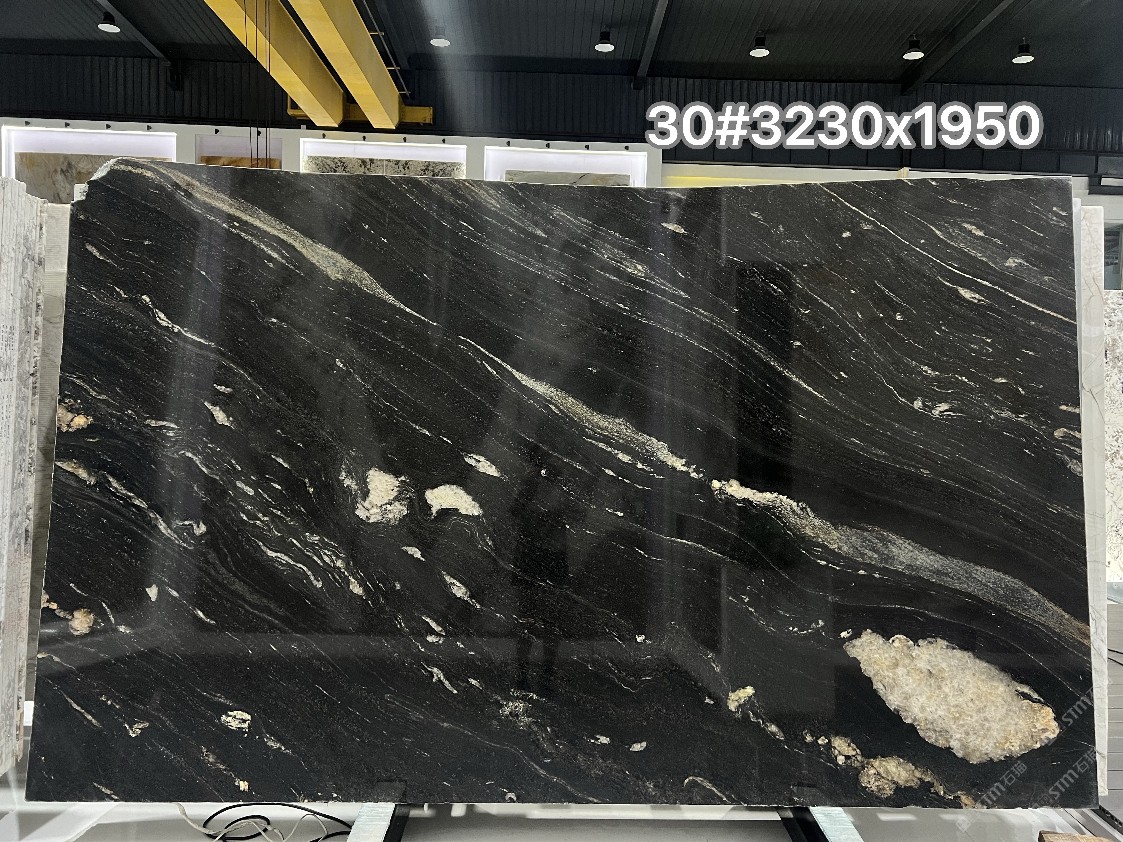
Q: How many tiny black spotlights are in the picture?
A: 14